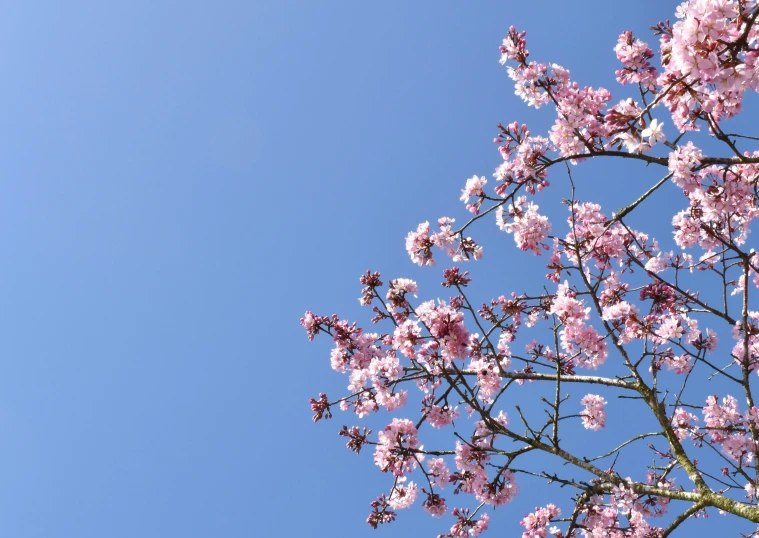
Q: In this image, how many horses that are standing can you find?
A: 0